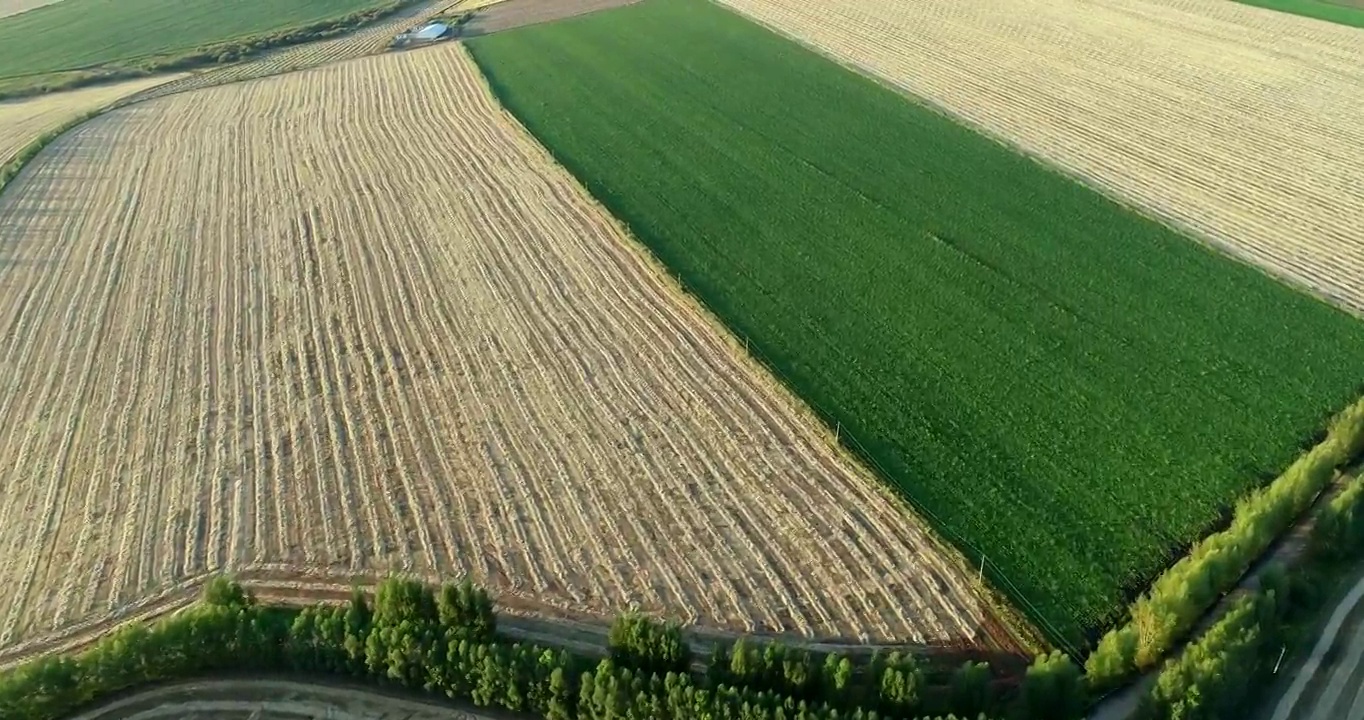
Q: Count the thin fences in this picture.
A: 1